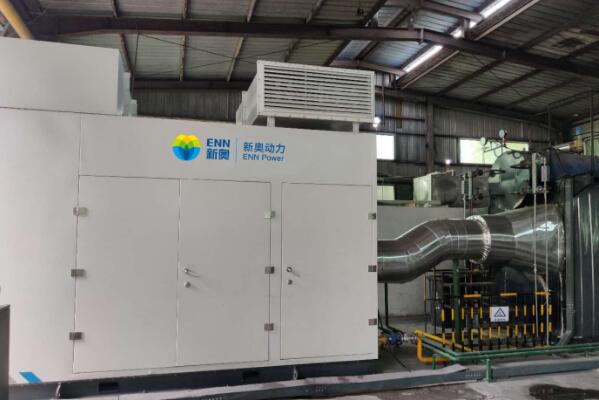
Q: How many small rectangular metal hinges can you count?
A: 9